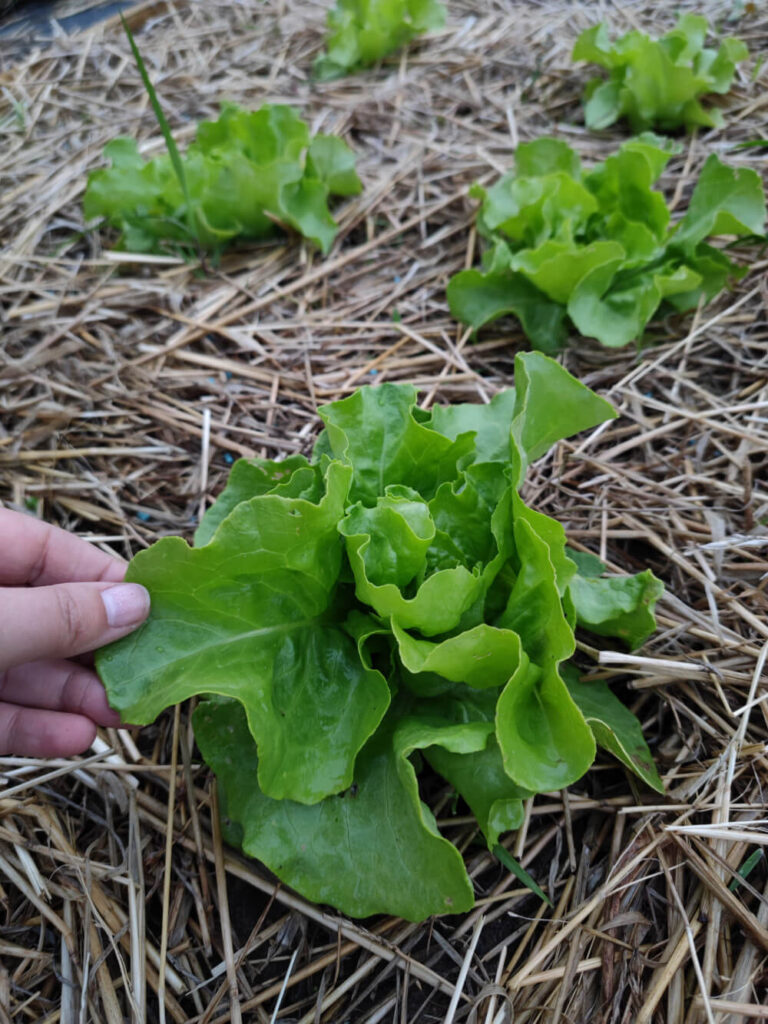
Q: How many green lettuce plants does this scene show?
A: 5